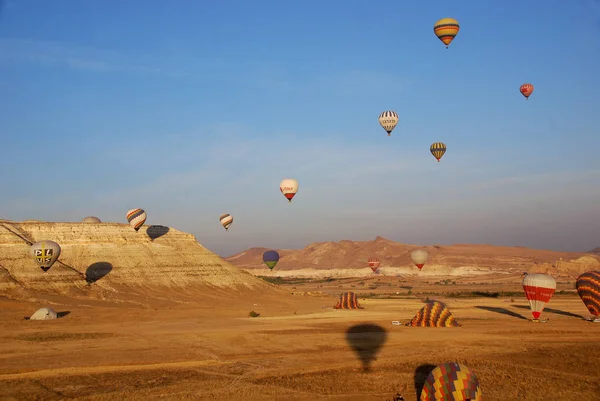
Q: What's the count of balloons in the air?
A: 11